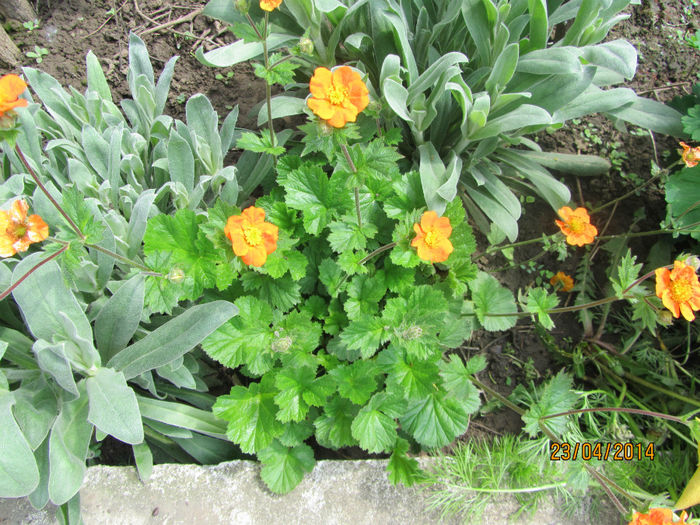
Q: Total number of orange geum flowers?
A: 11